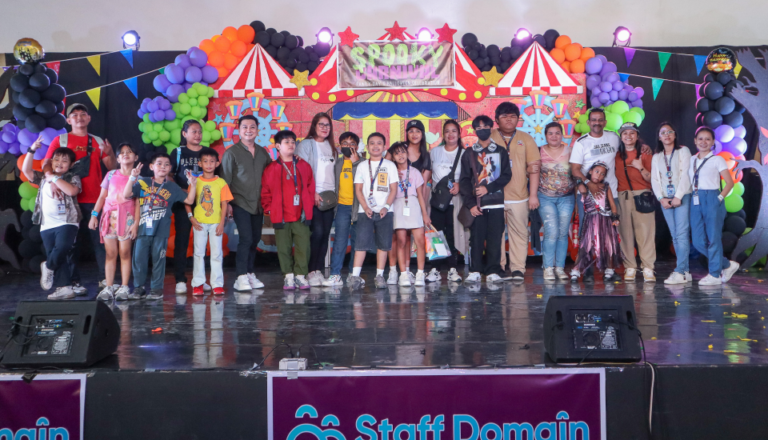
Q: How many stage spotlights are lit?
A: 5